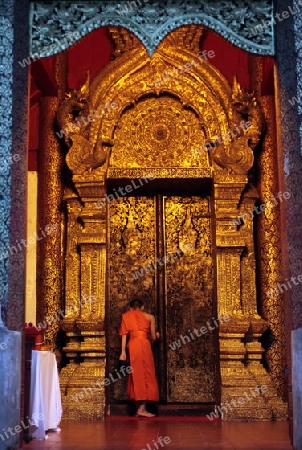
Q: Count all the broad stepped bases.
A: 2